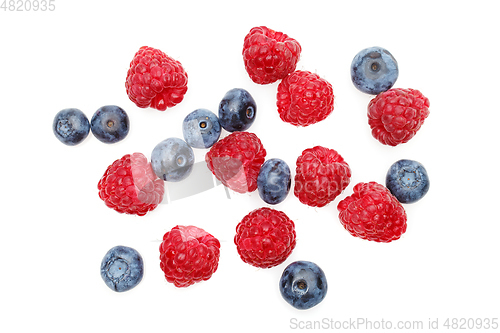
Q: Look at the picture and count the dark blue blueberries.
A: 10